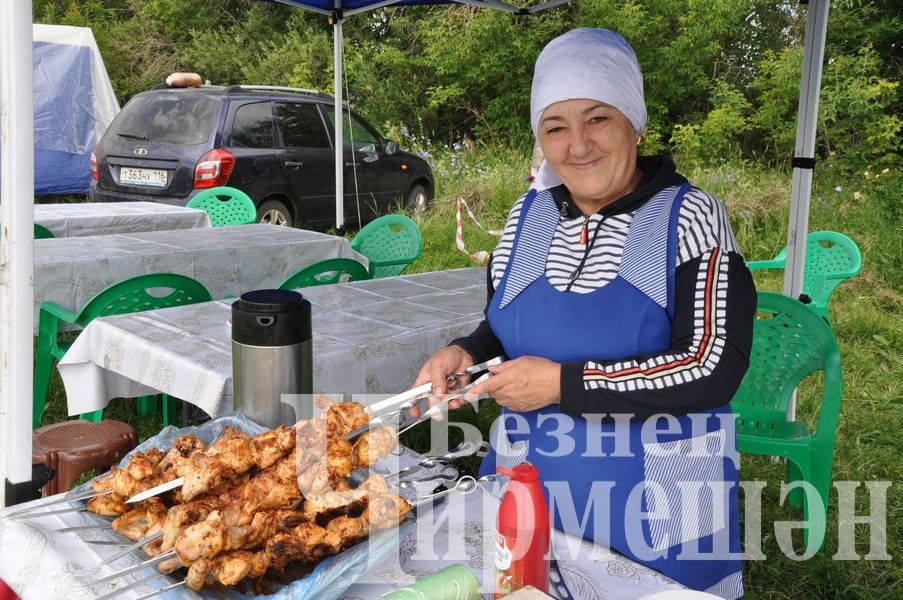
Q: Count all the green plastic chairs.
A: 7